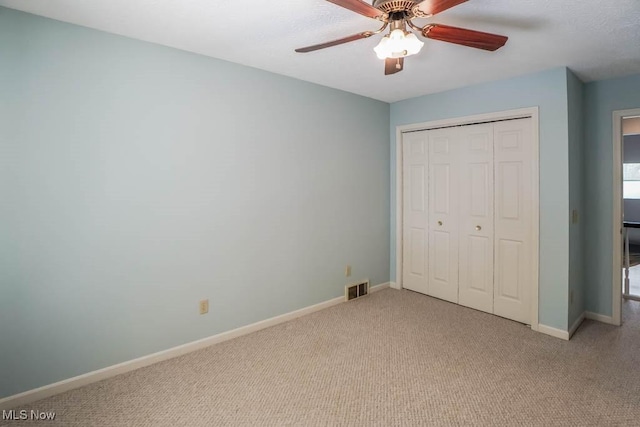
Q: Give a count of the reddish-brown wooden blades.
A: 5